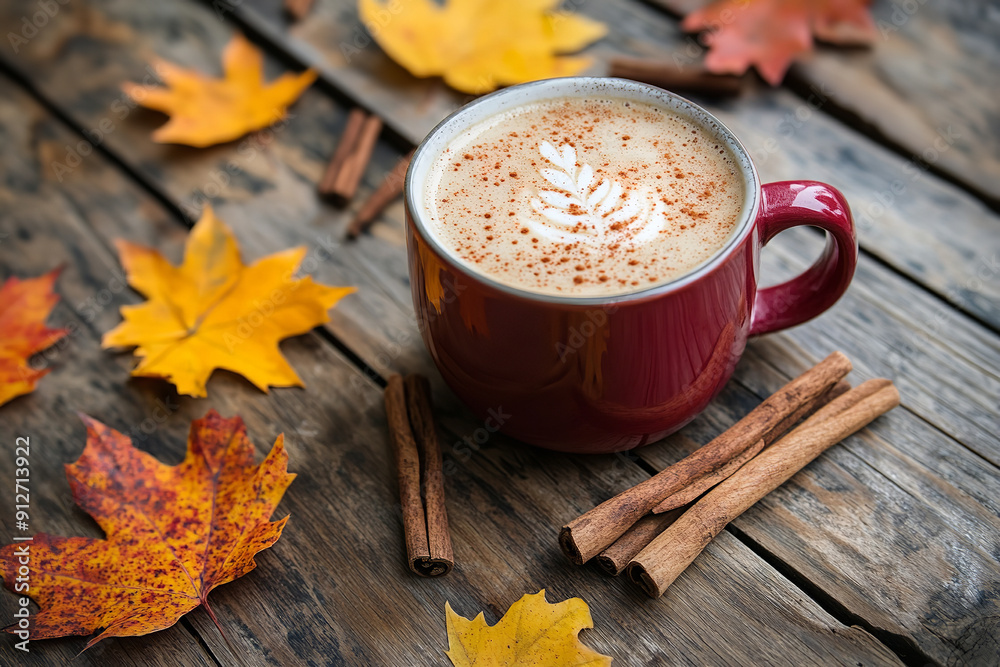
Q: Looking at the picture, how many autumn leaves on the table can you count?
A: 7